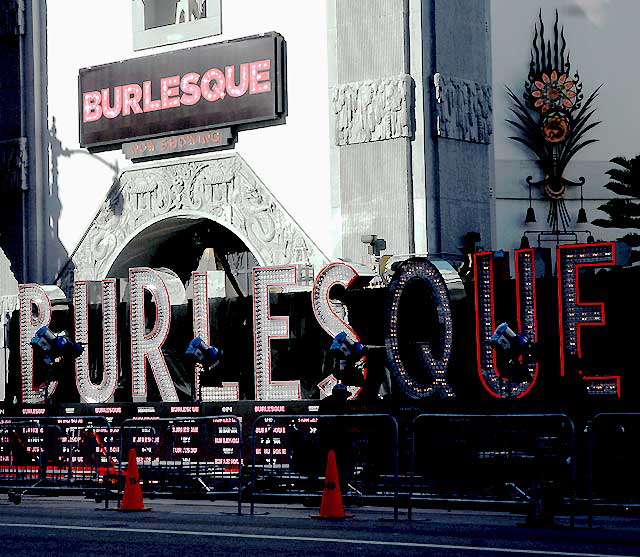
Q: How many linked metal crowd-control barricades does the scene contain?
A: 5